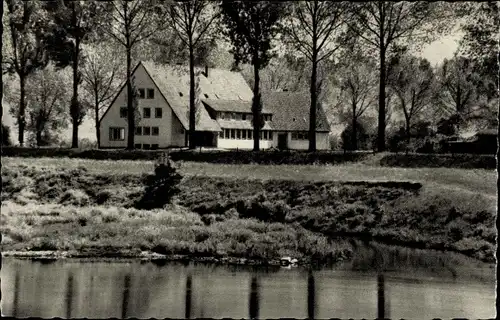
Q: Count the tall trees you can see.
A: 7